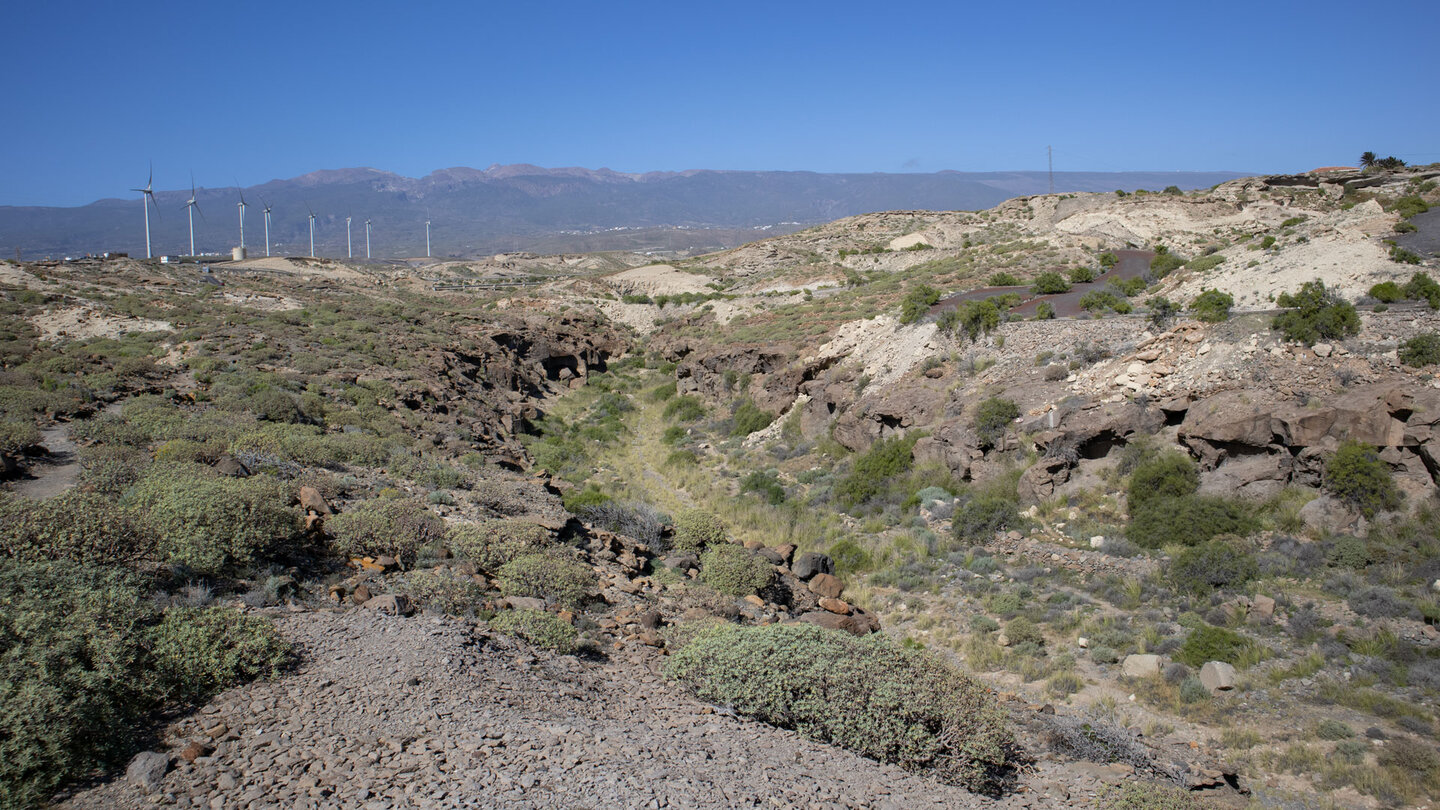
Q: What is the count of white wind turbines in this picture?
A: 8